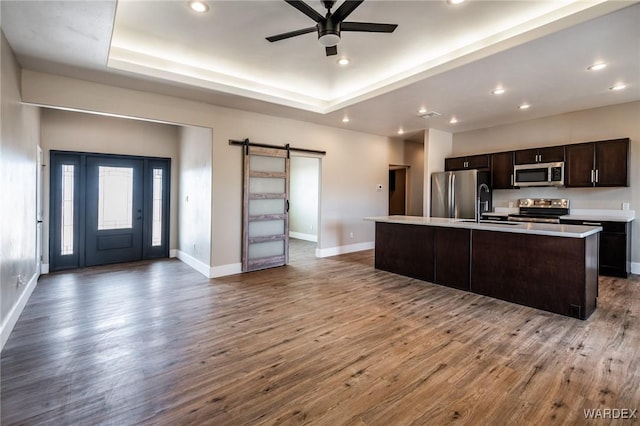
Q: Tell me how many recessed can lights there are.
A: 11